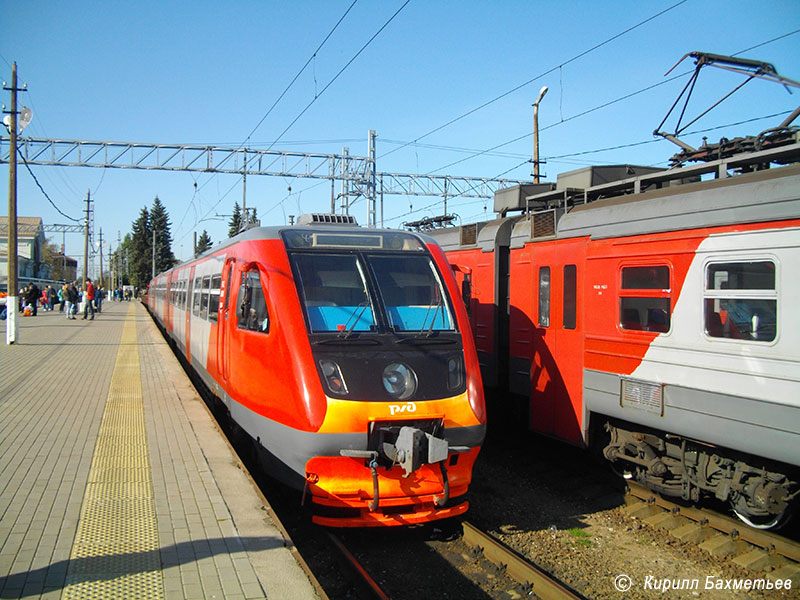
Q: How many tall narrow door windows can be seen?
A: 2